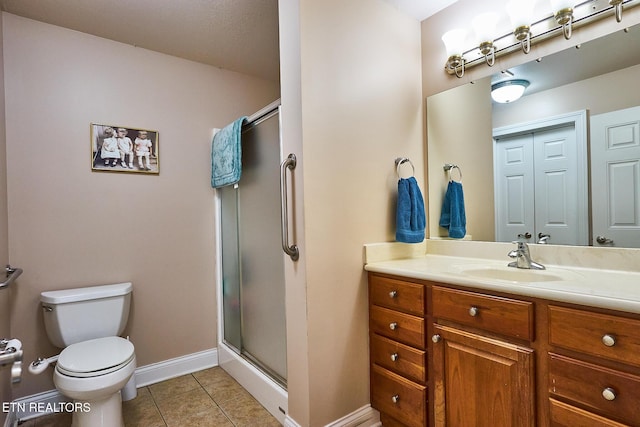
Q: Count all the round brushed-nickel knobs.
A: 8